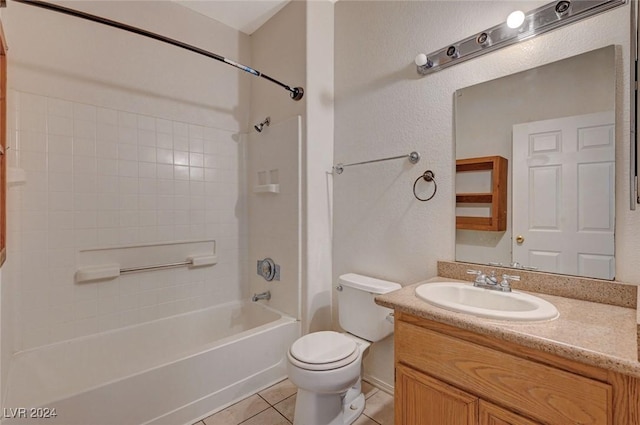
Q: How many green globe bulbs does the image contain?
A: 0